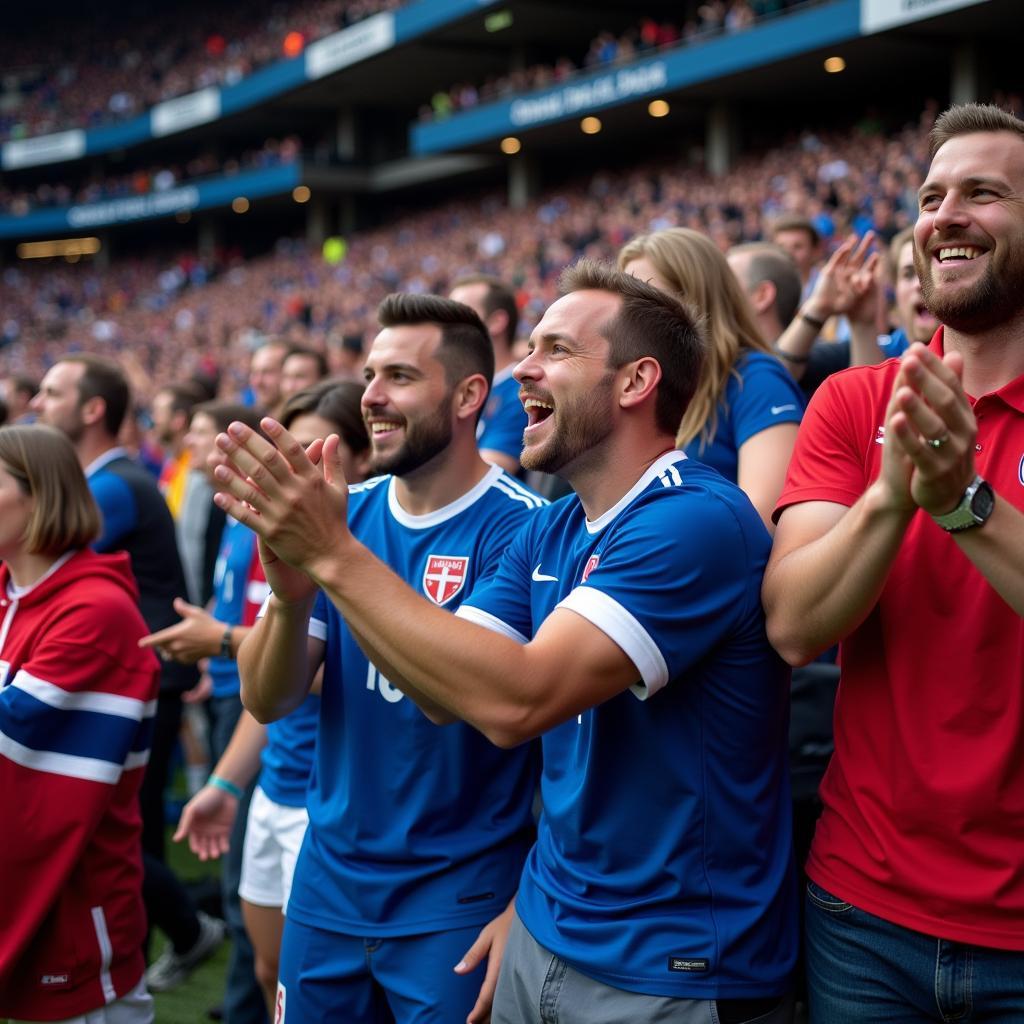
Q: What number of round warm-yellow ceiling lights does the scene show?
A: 6